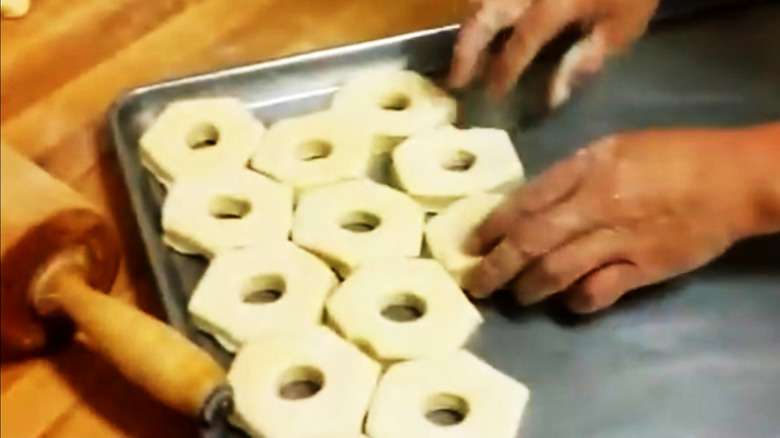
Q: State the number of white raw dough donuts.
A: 11